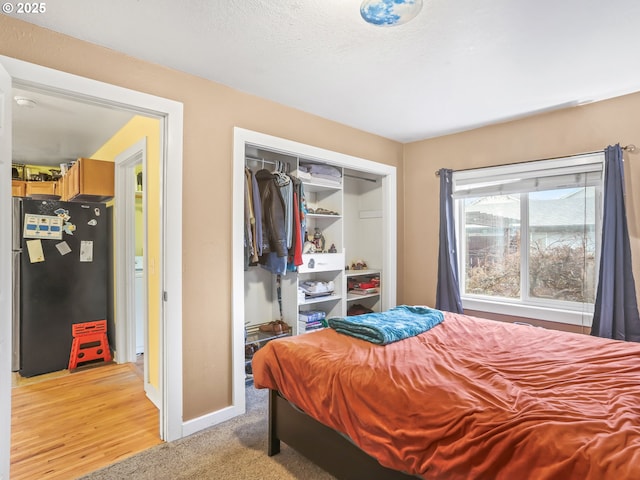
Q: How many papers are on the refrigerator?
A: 4